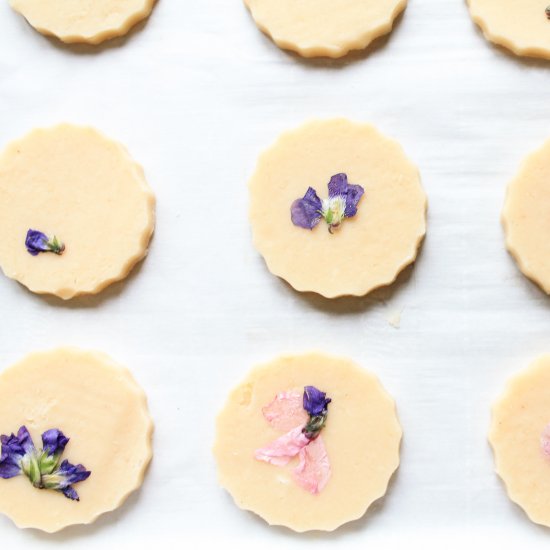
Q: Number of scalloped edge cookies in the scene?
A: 9